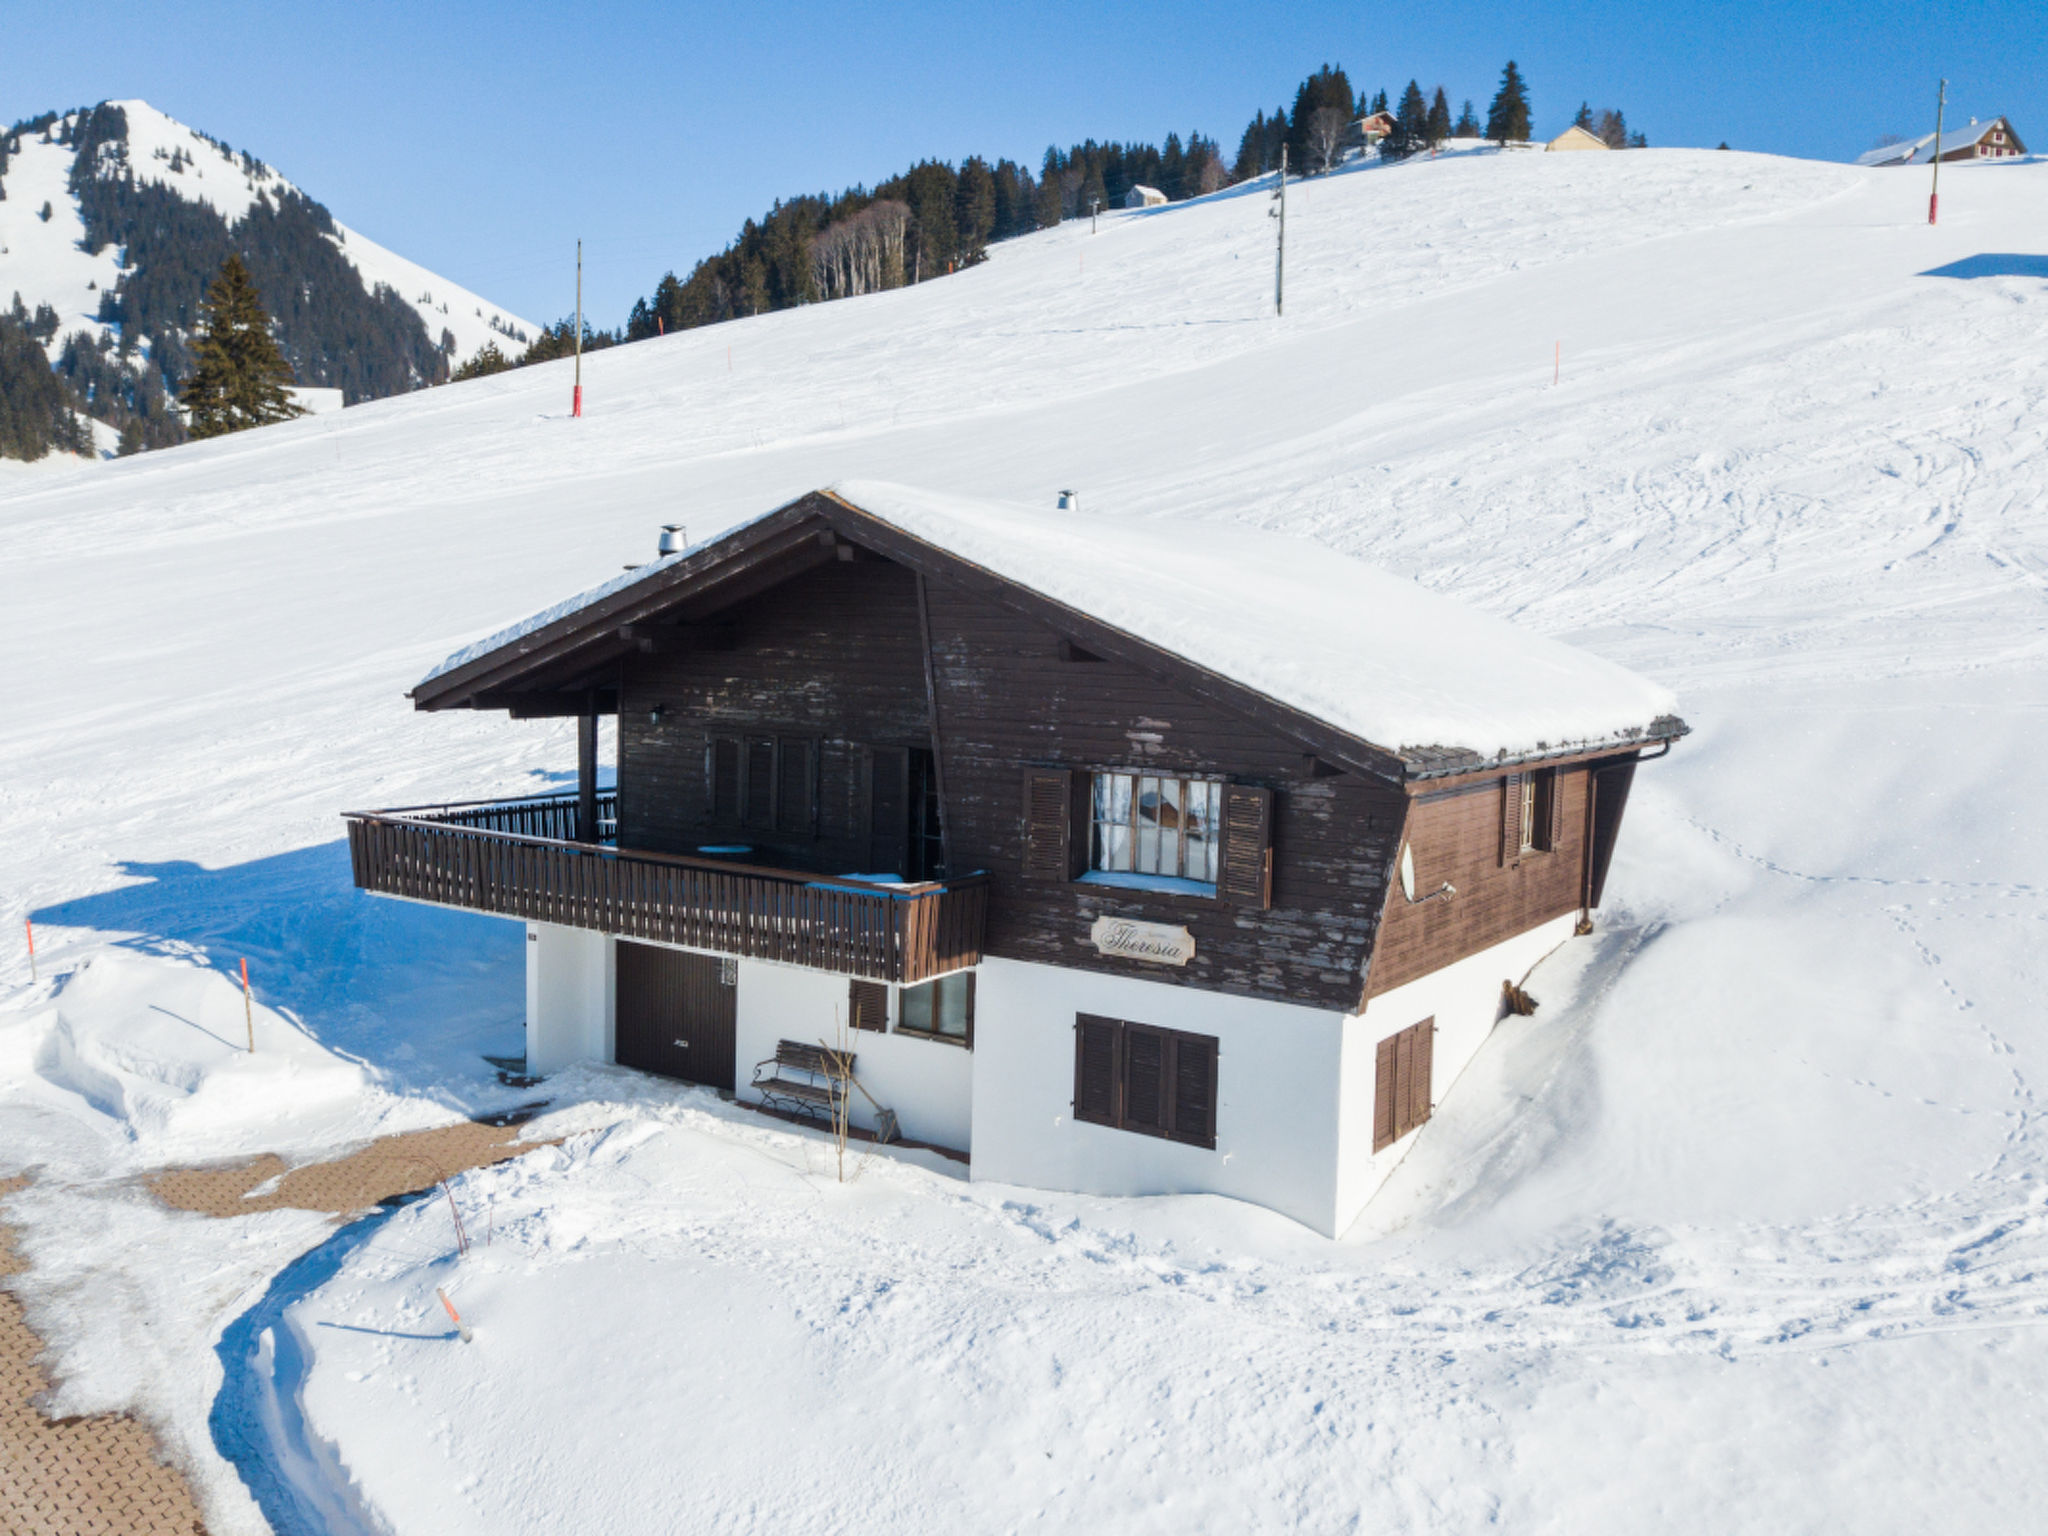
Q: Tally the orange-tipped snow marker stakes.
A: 3